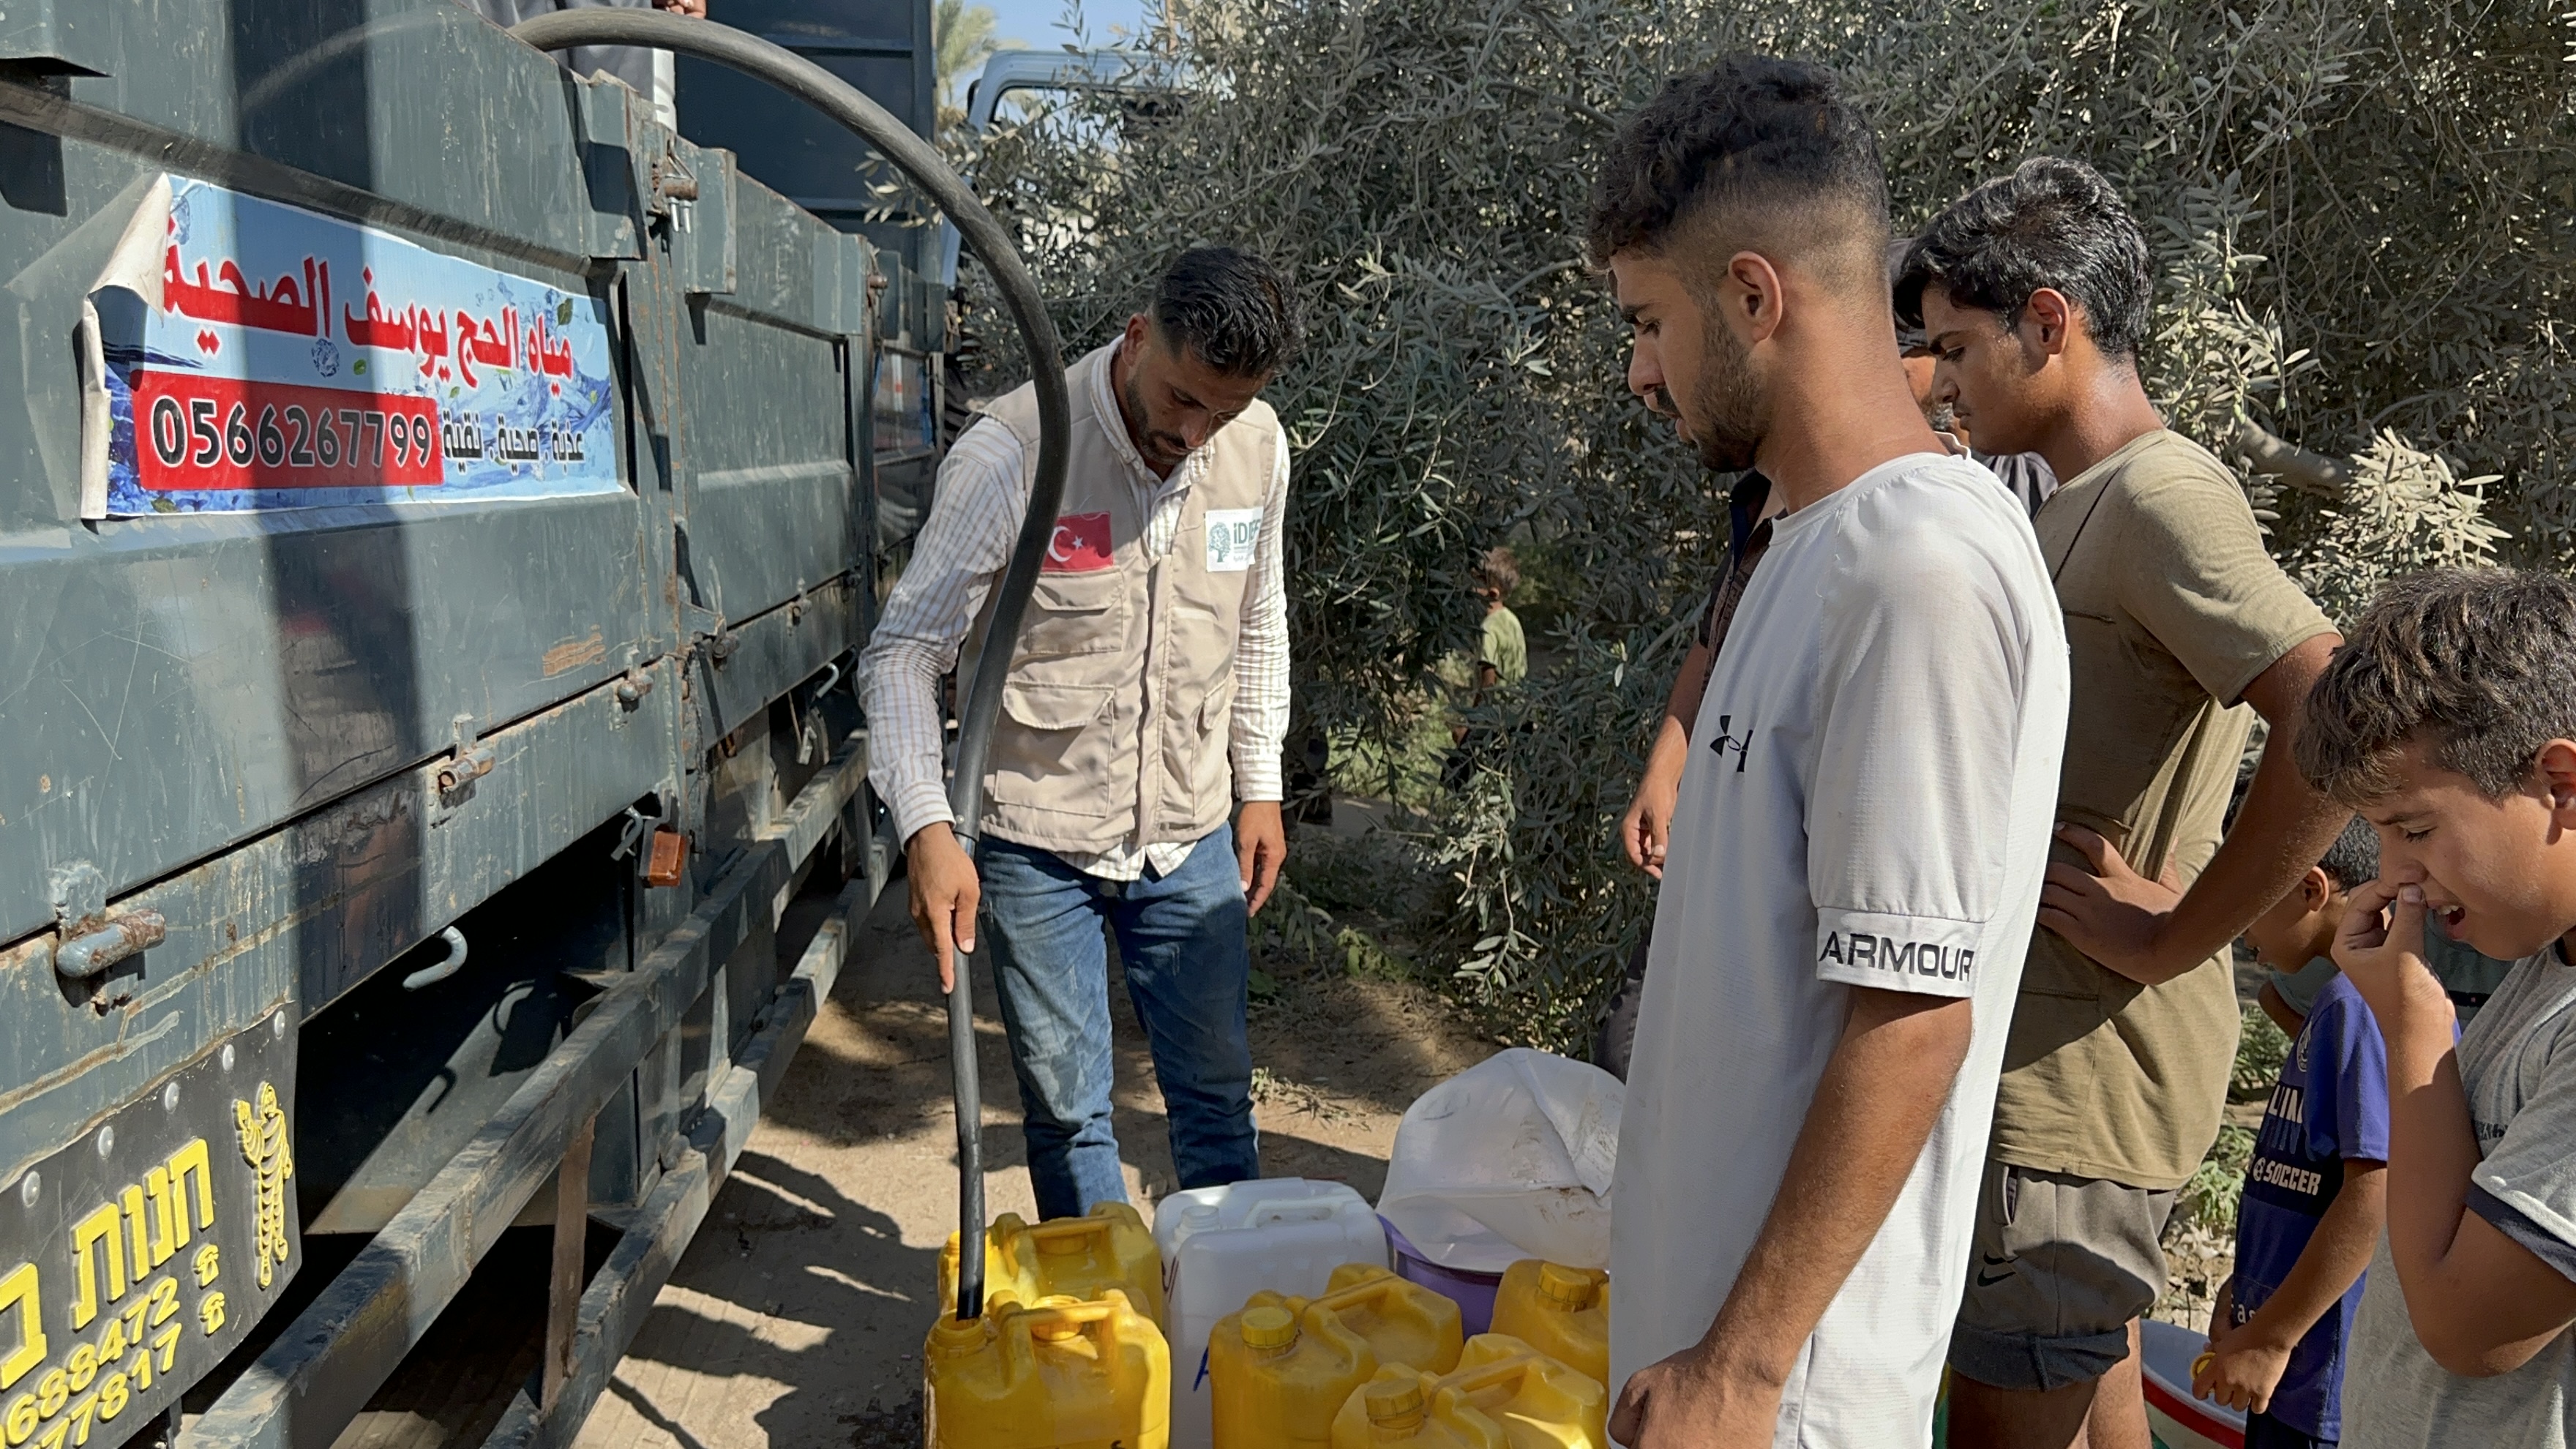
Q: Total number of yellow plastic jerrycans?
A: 5